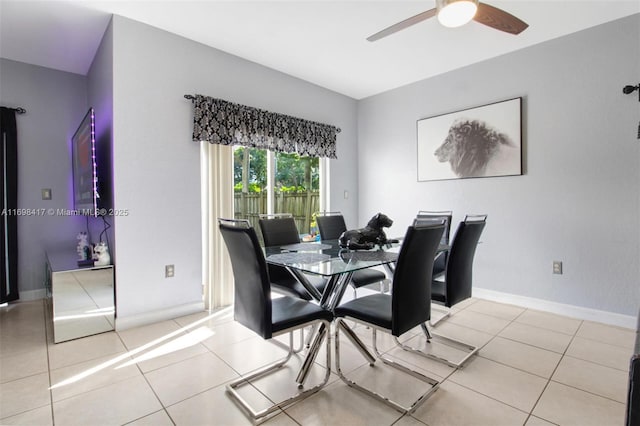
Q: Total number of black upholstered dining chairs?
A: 6